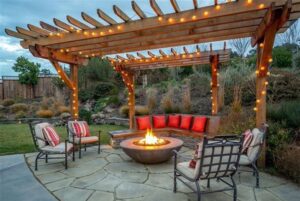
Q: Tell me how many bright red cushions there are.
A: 5